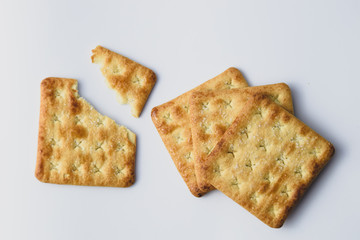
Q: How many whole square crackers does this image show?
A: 3